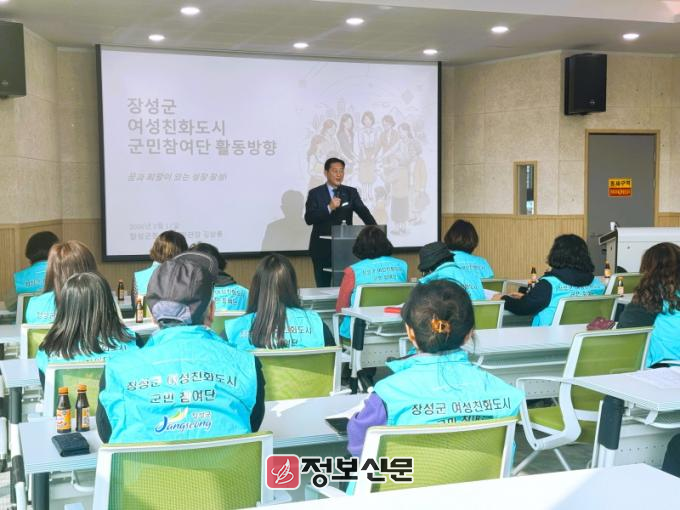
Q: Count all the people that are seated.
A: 13